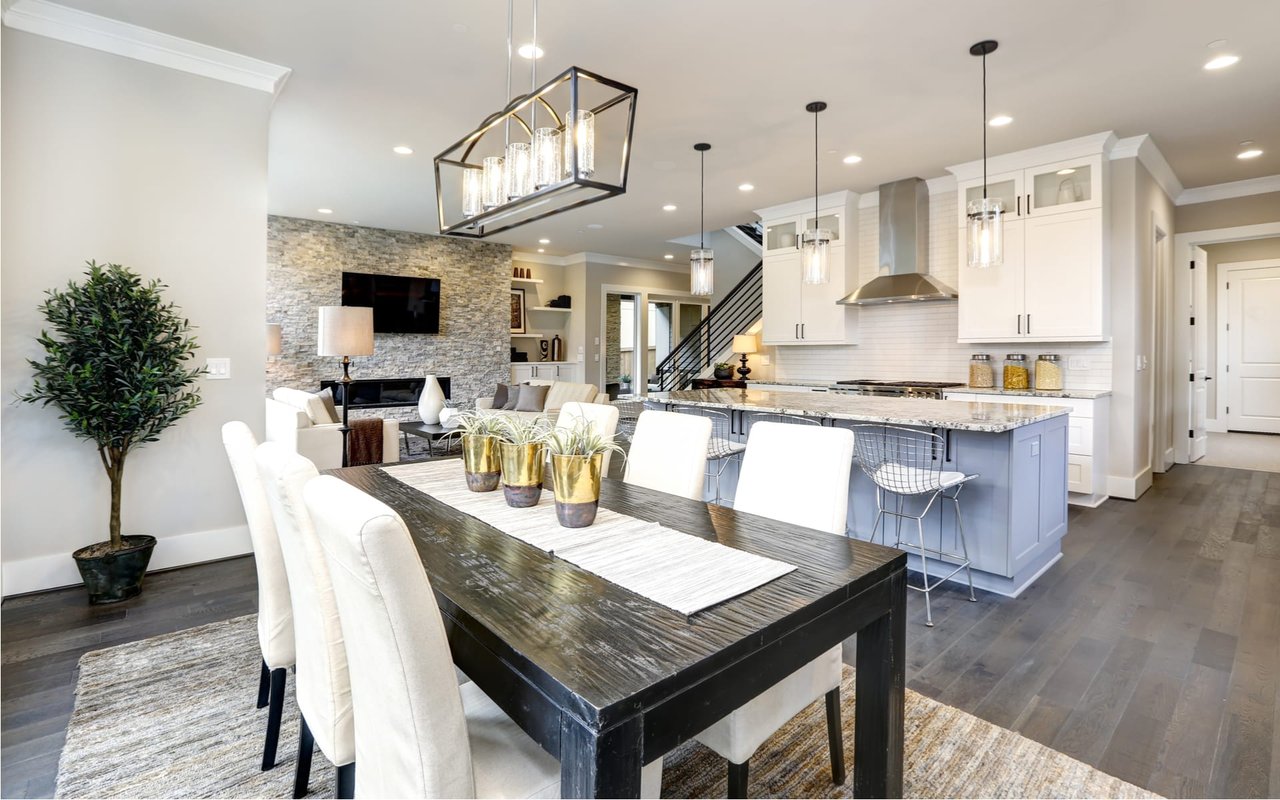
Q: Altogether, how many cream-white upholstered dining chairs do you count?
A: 6